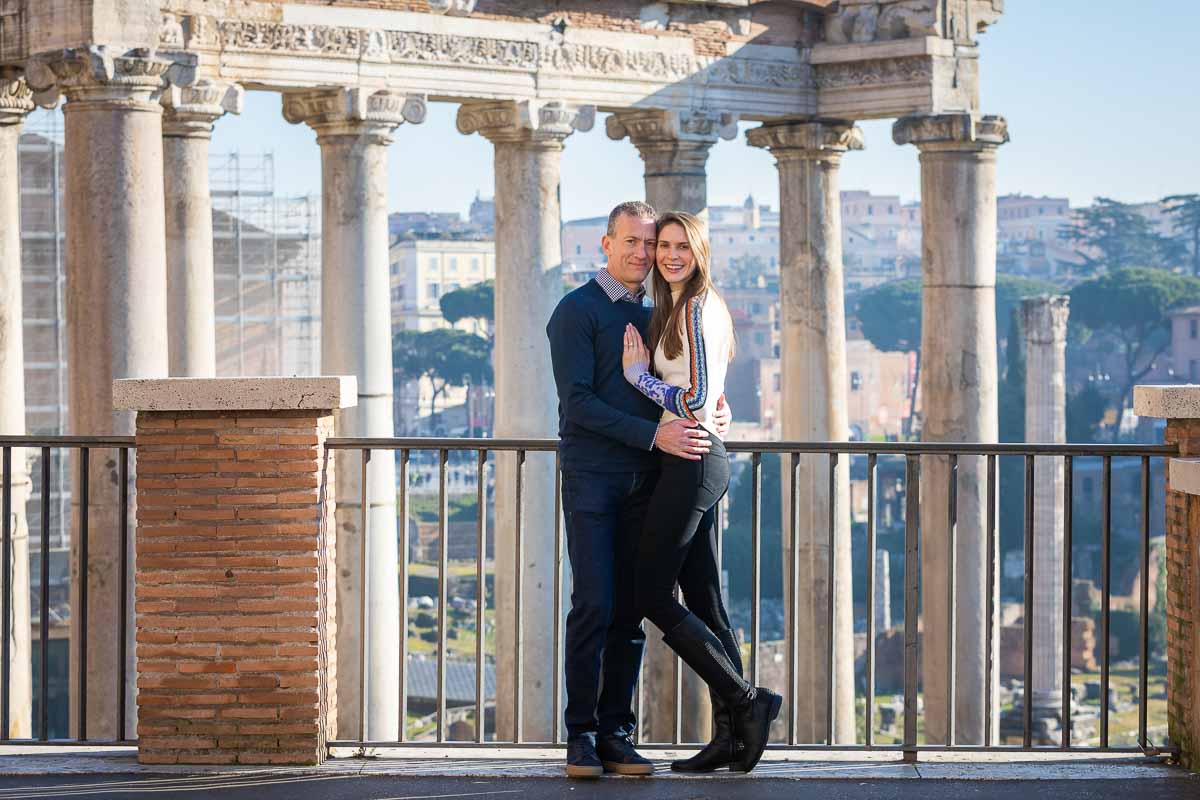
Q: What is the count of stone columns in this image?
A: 9